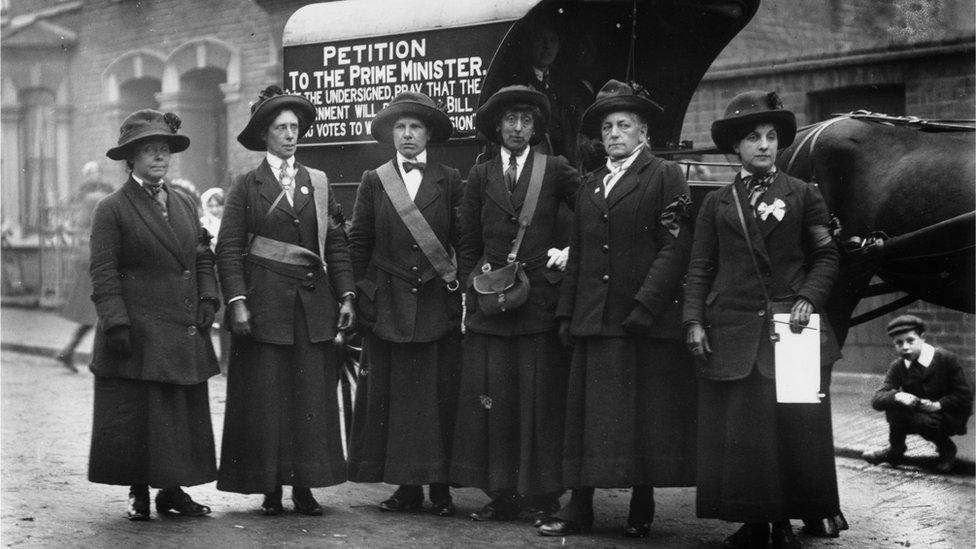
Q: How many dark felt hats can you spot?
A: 6